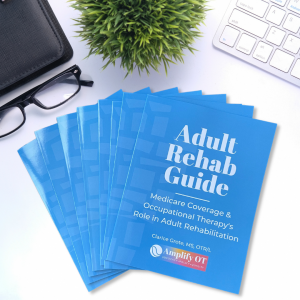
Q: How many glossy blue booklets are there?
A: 8